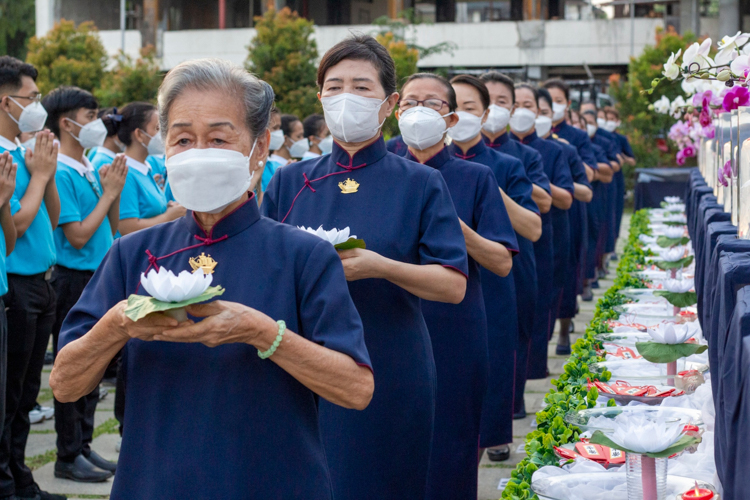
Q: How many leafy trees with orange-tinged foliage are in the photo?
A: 5